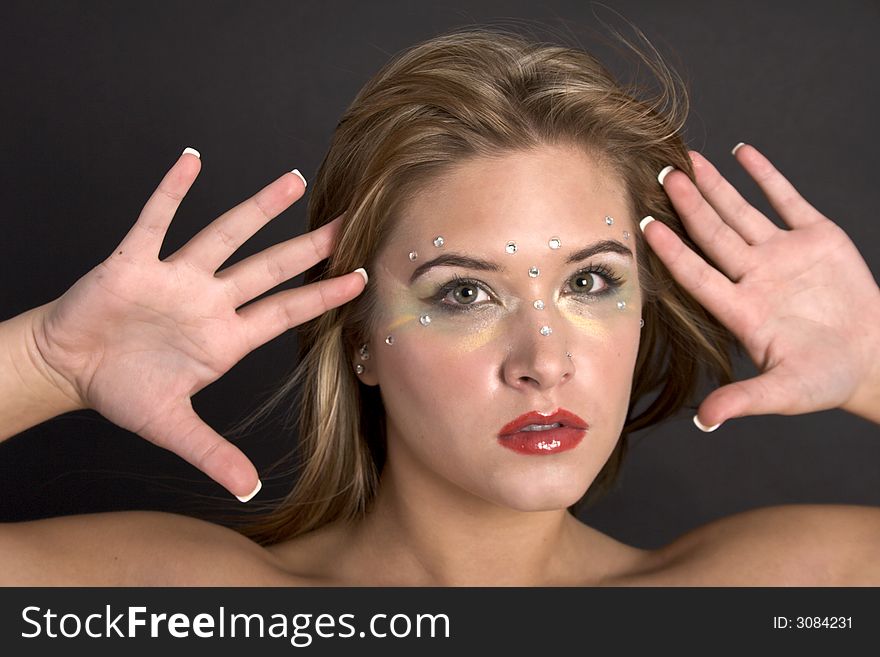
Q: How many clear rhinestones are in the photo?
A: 13